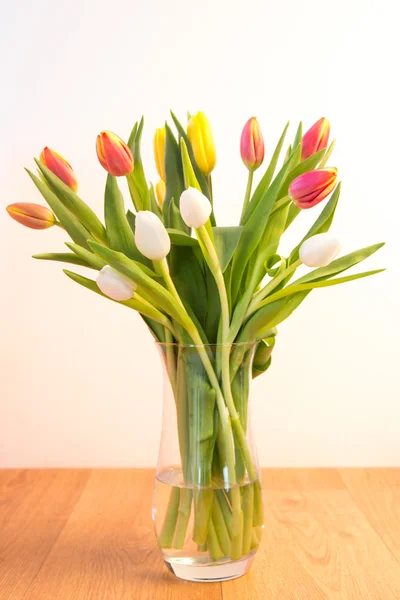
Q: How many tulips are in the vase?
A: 13